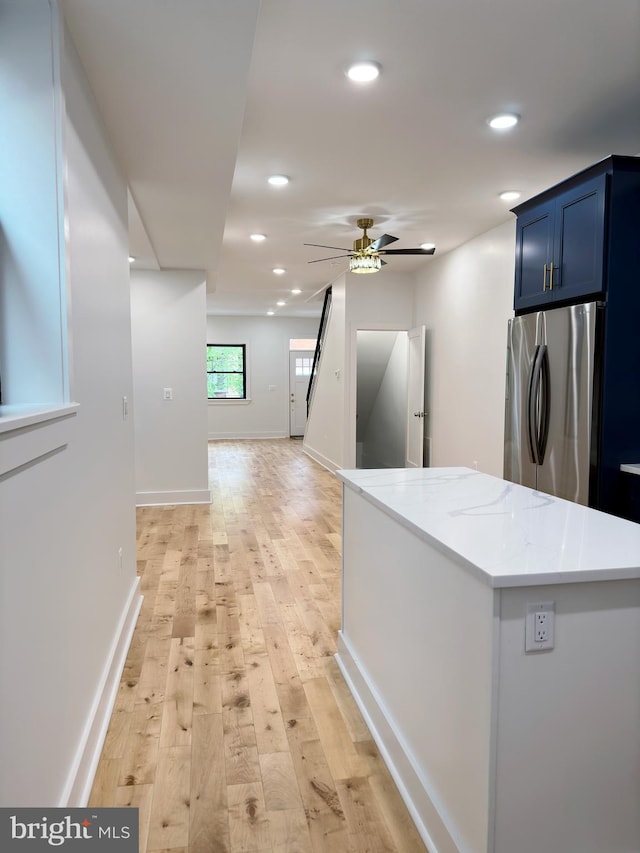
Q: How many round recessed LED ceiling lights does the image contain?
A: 11